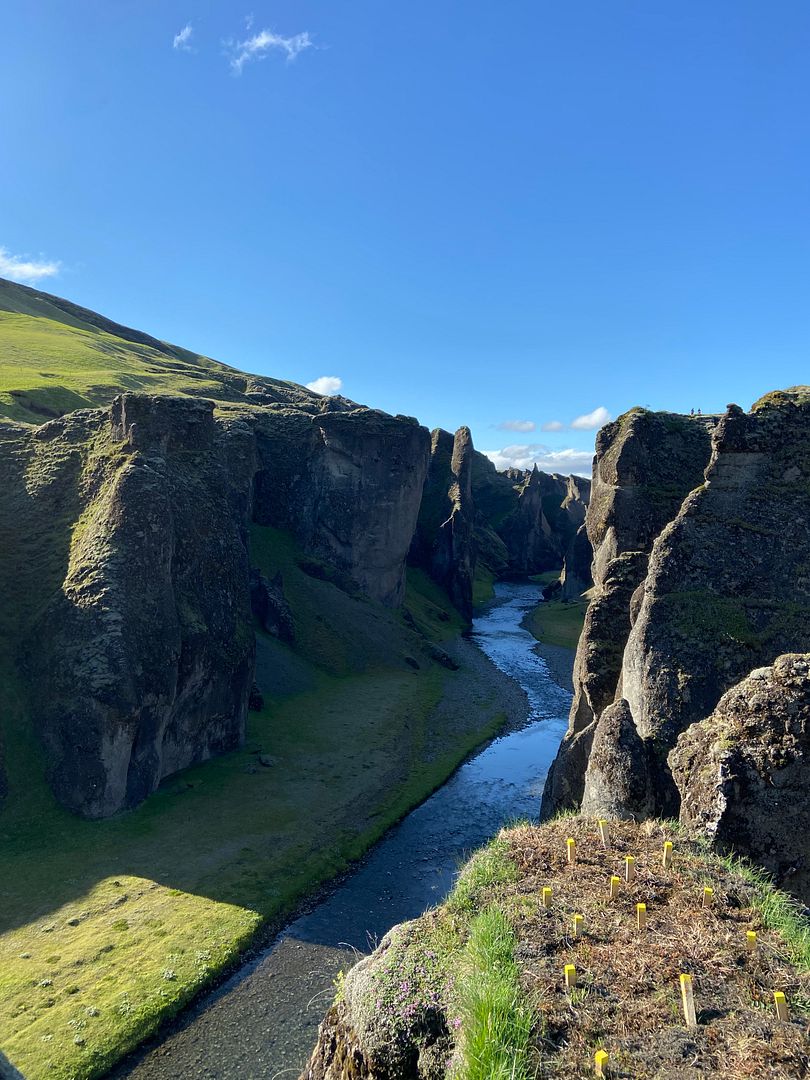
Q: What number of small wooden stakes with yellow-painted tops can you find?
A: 14